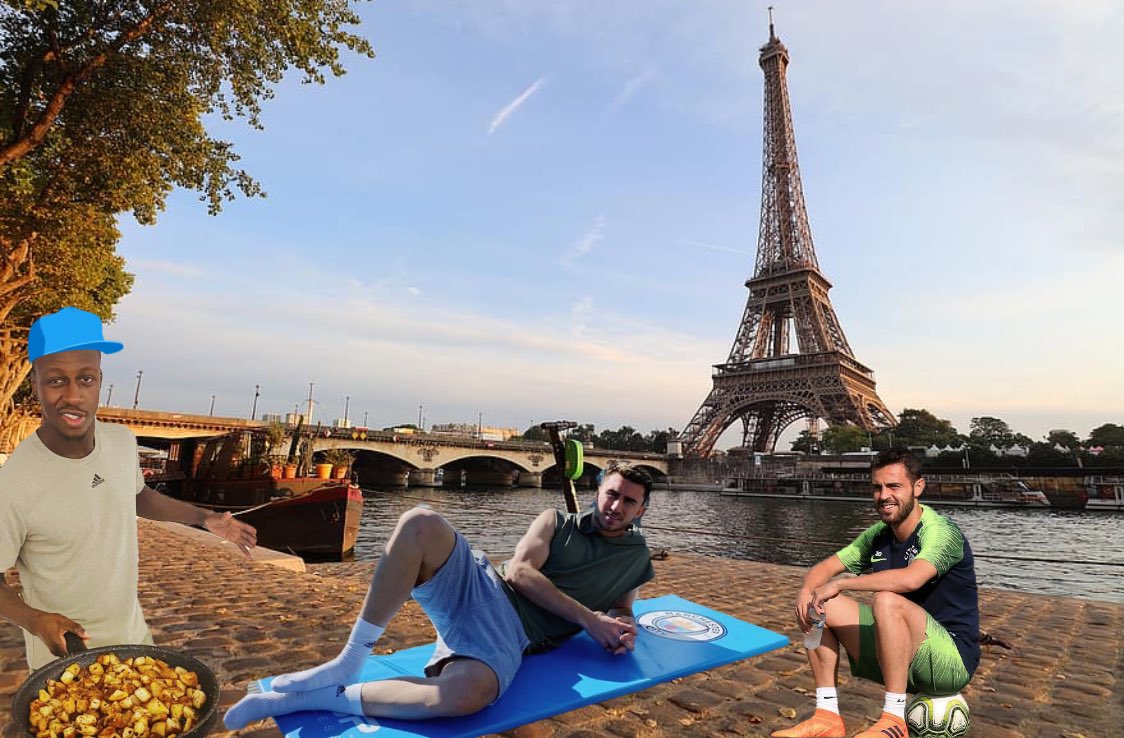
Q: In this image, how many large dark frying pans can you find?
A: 1